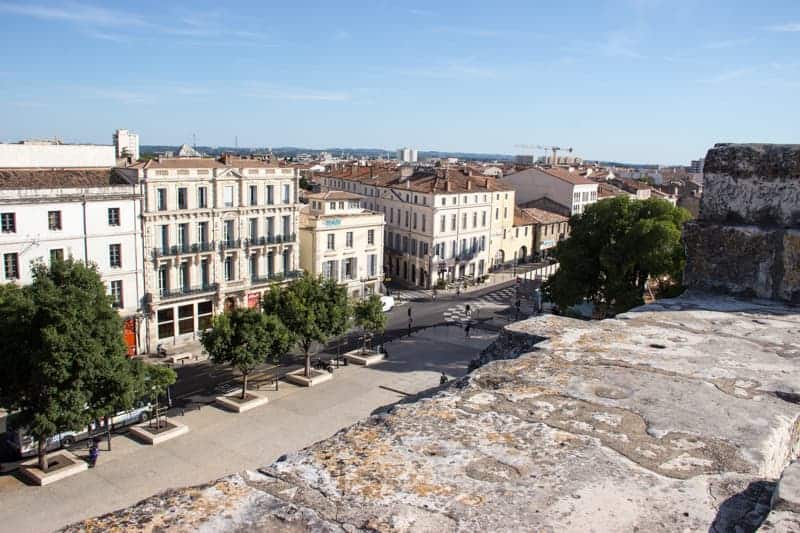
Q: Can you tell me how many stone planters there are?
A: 5